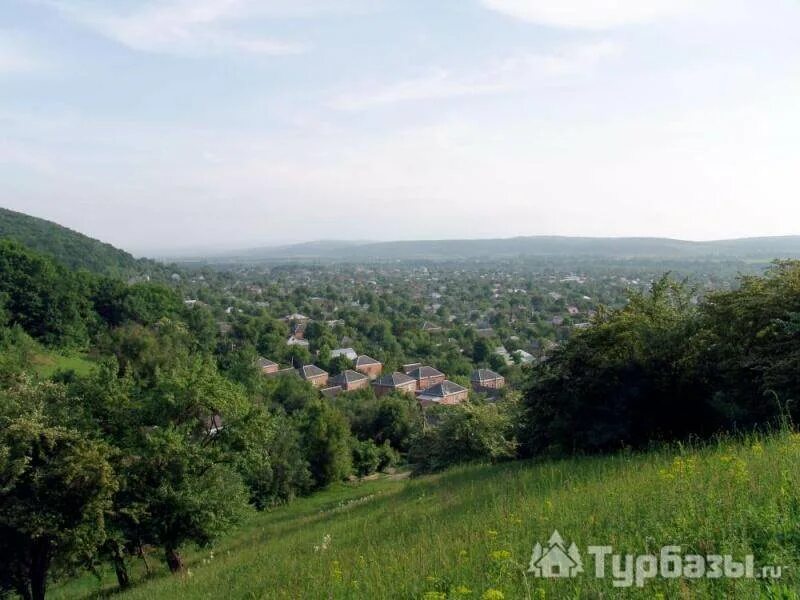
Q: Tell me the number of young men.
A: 0